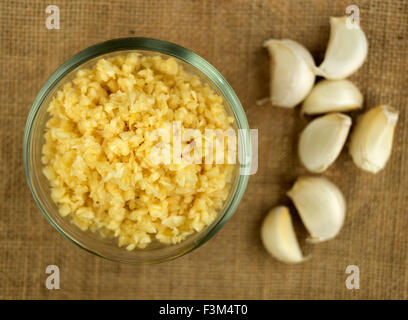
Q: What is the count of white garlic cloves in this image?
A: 7